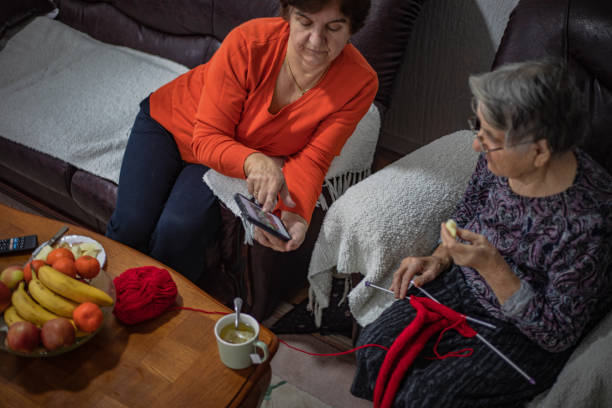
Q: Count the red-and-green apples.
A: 1